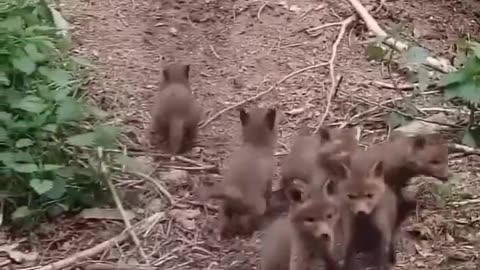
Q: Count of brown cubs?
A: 6